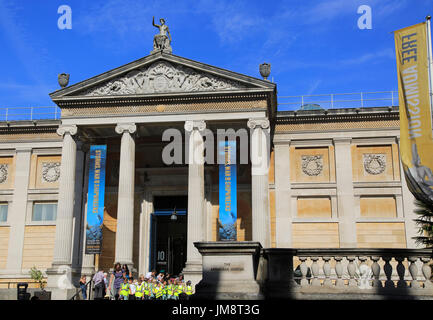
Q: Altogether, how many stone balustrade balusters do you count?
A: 11